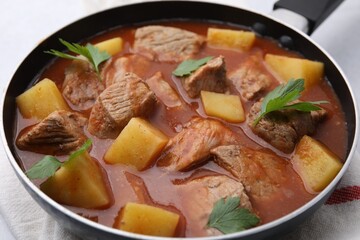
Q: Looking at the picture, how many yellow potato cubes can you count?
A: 9